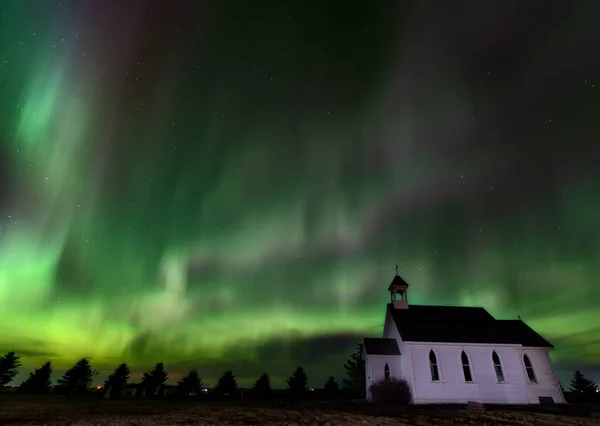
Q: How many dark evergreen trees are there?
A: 12